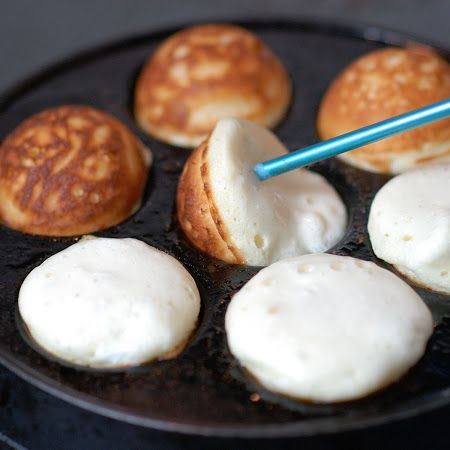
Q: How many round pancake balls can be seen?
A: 7